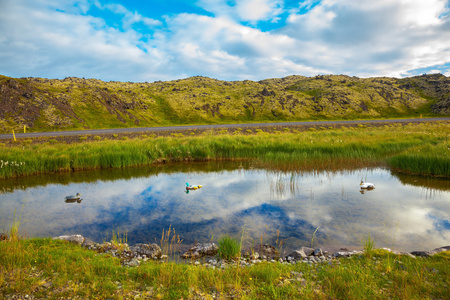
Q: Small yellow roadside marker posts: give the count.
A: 3